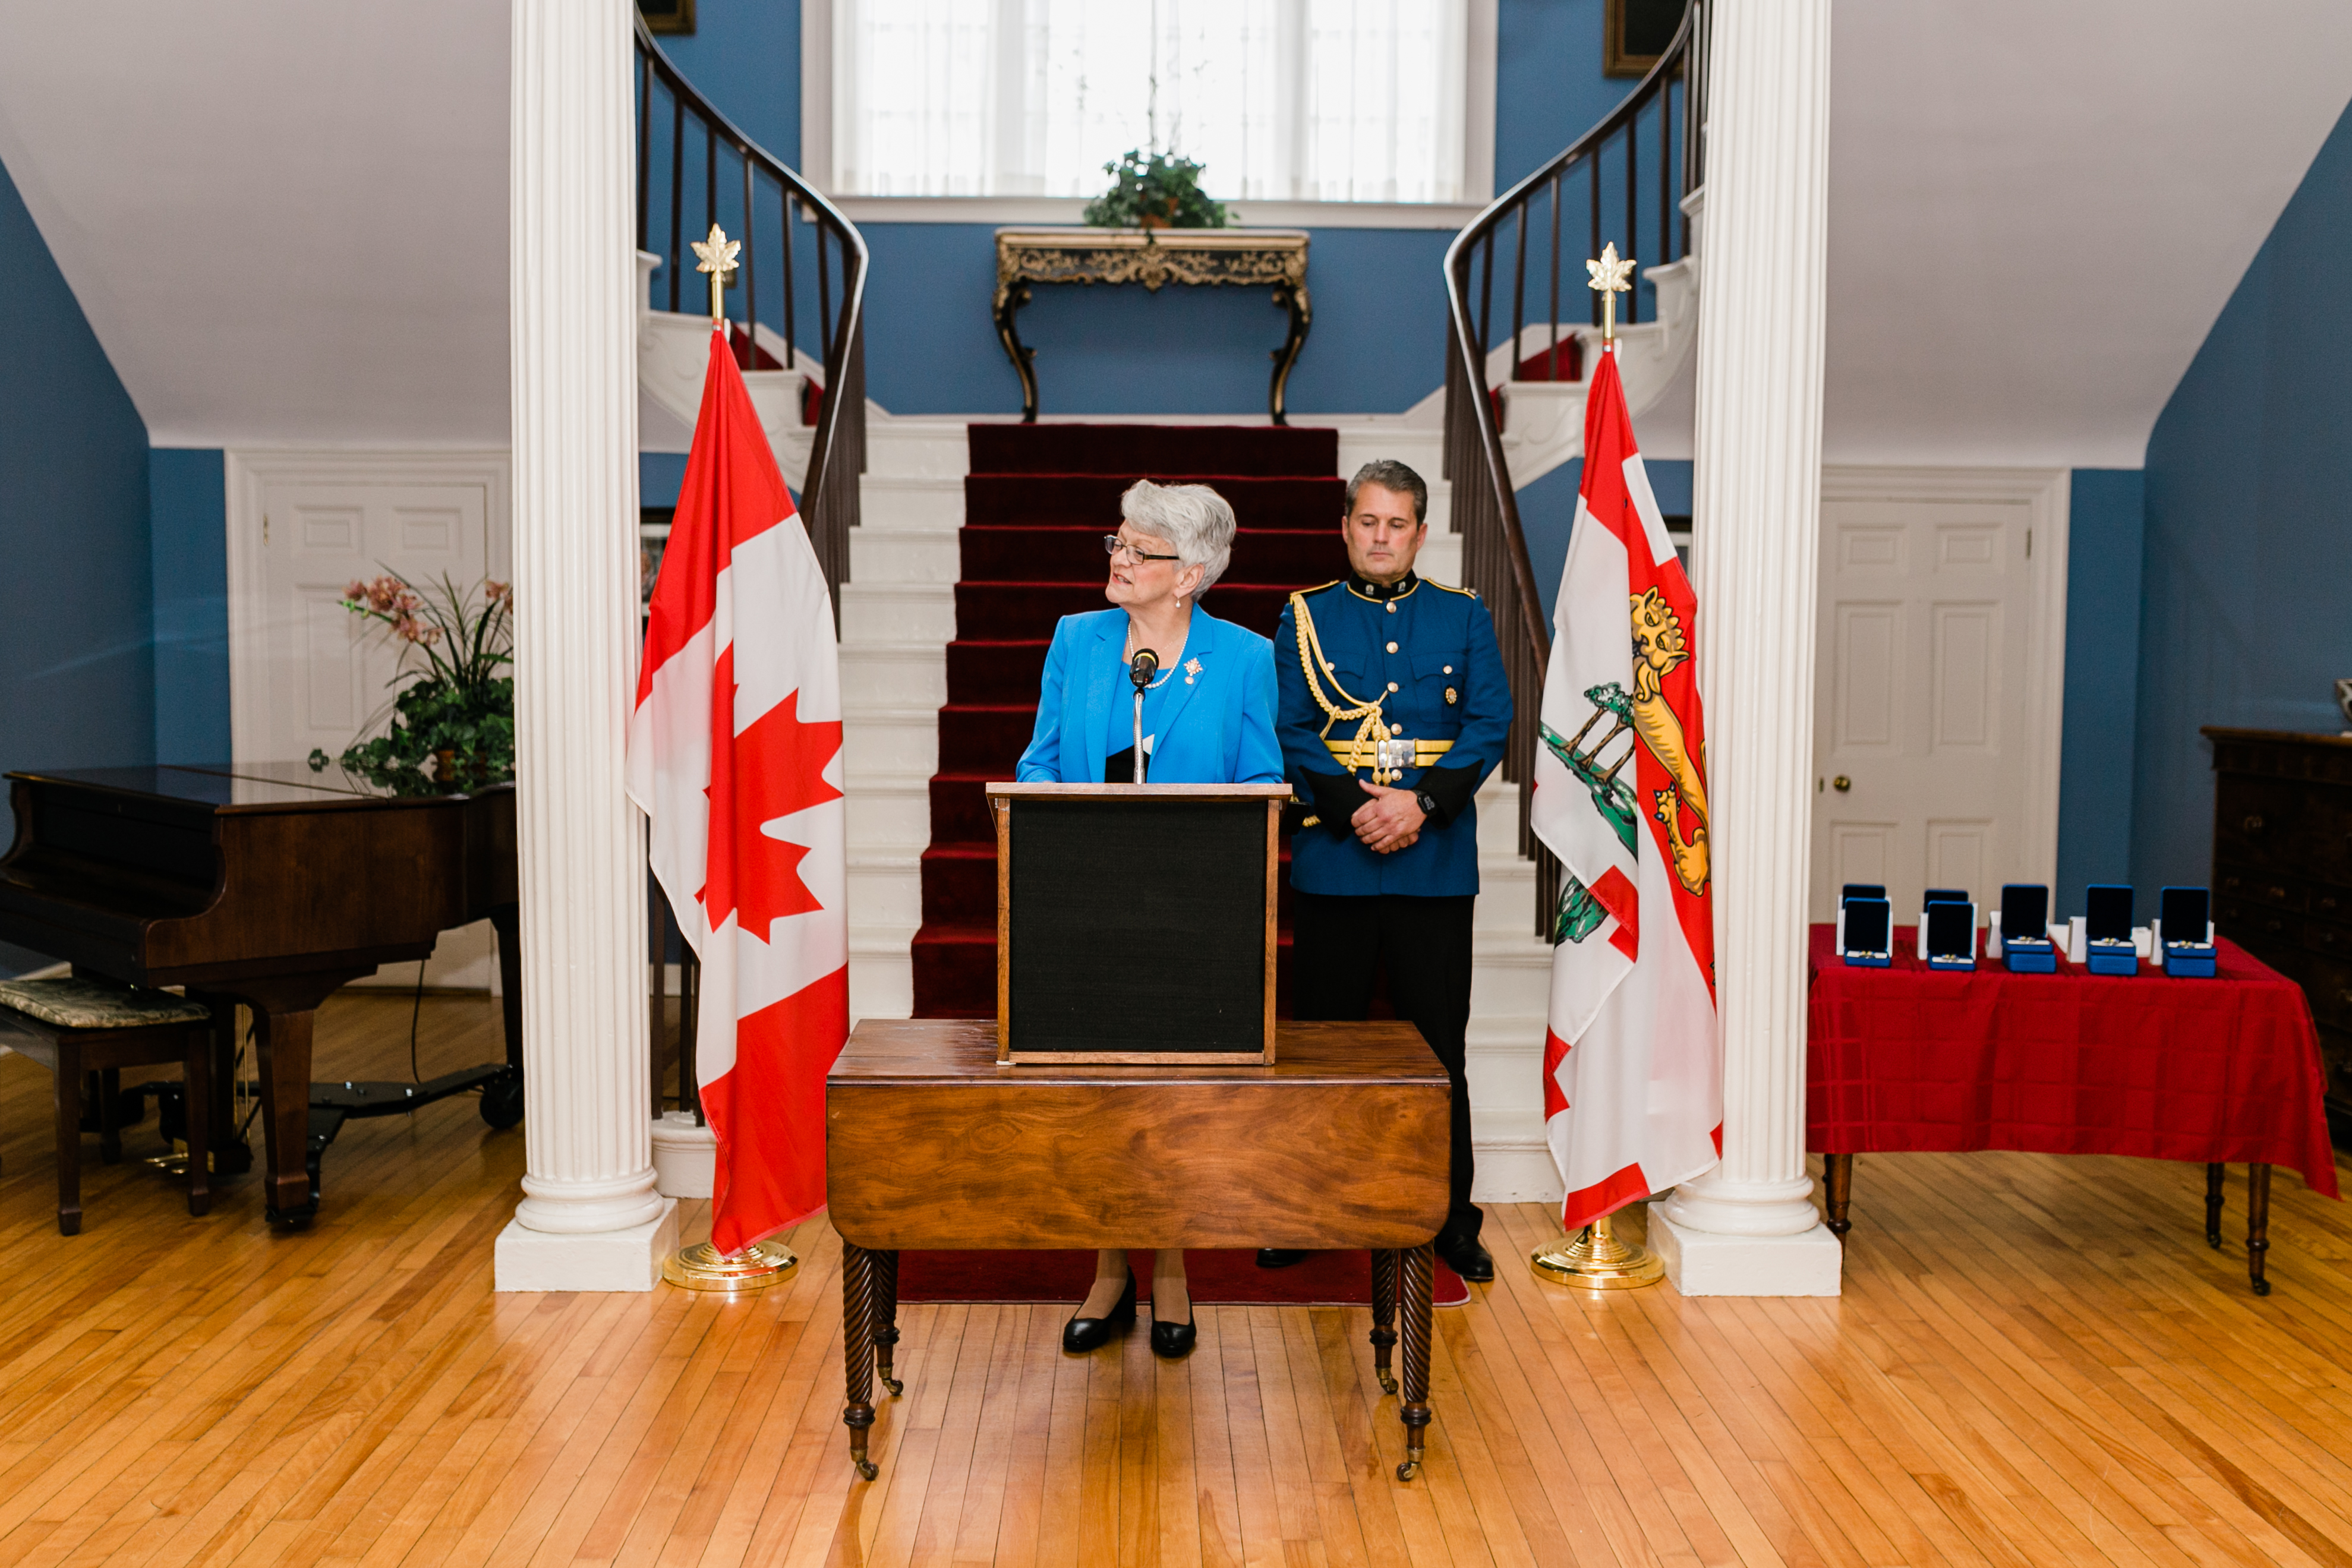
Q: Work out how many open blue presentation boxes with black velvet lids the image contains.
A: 7